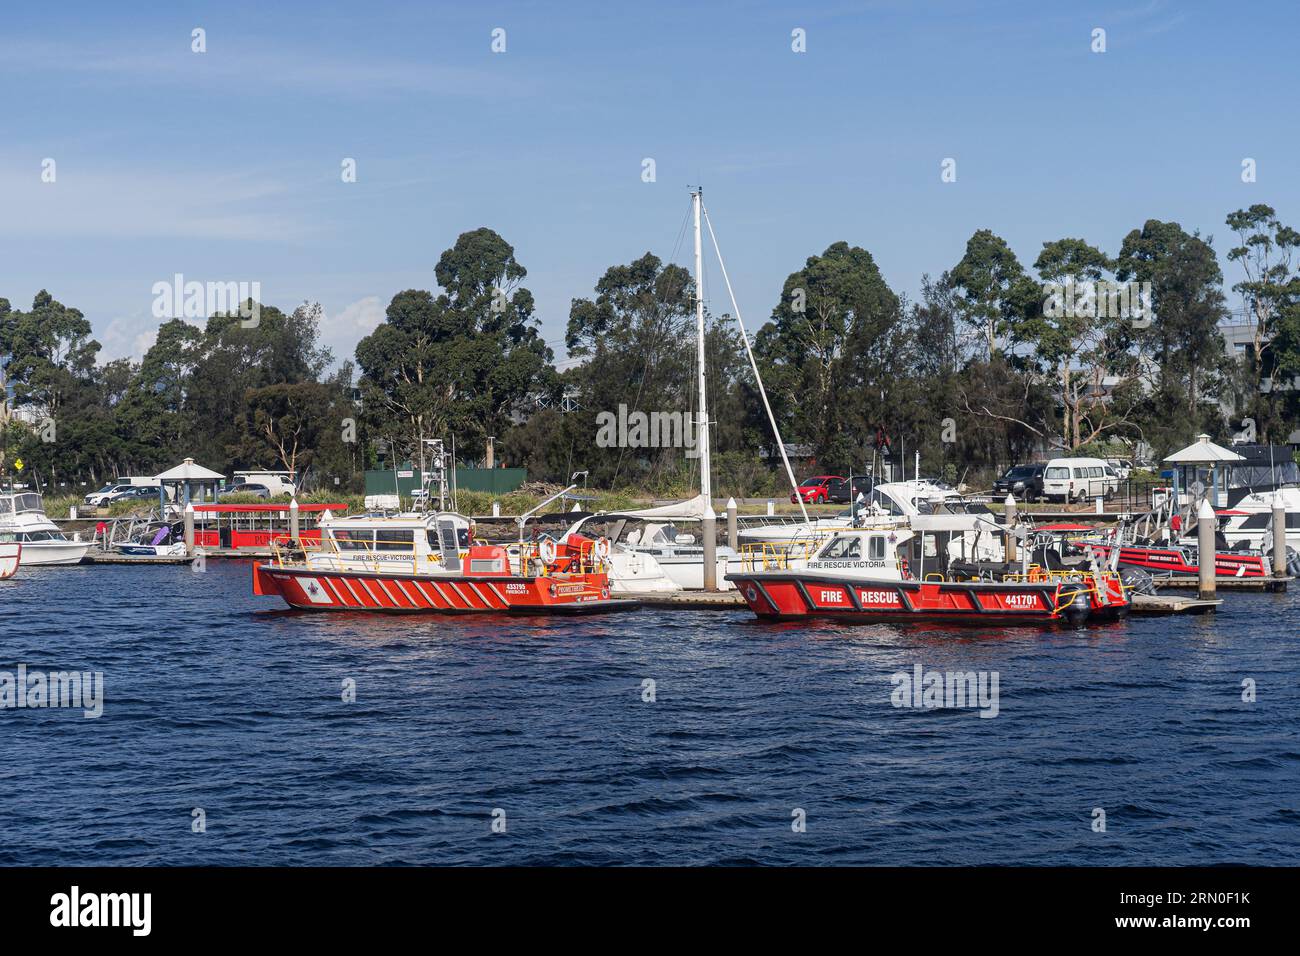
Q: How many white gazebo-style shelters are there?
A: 2